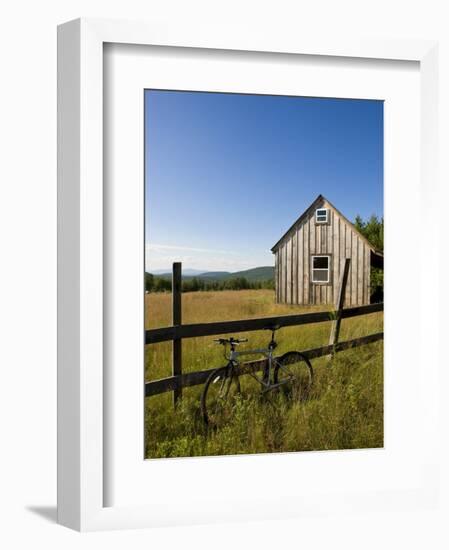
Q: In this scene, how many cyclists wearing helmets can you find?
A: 0